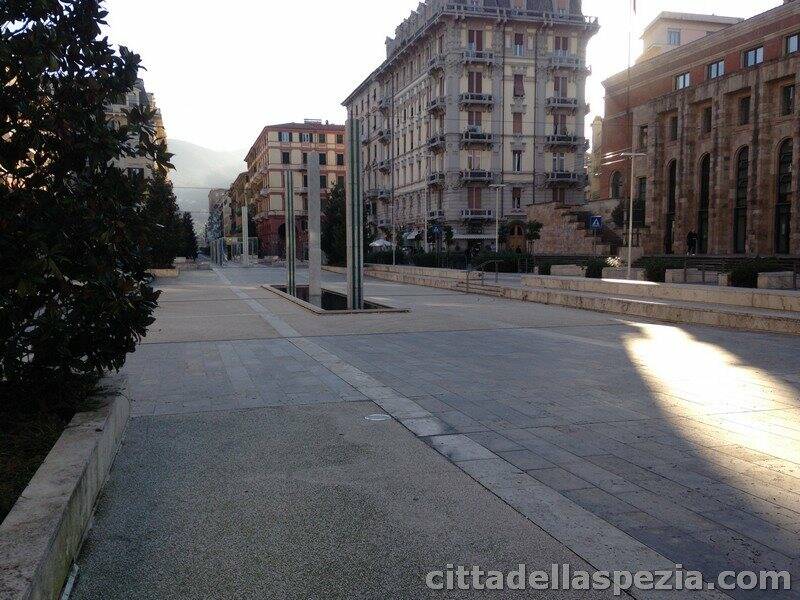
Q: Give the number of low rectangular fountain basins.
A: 1